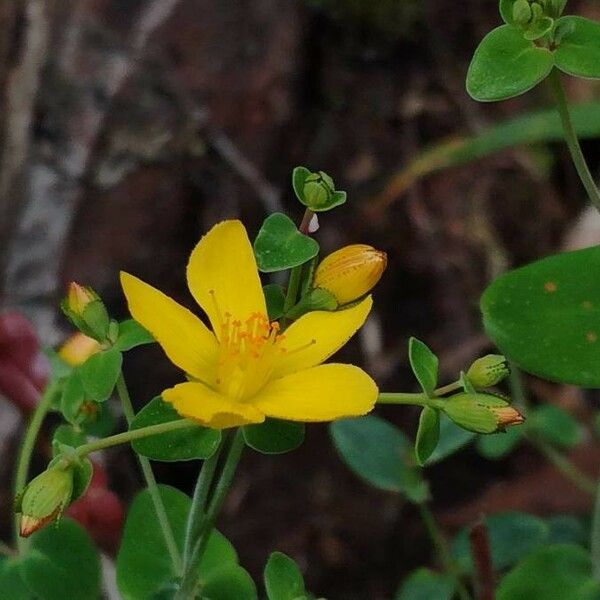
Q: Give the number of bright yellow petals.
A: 5